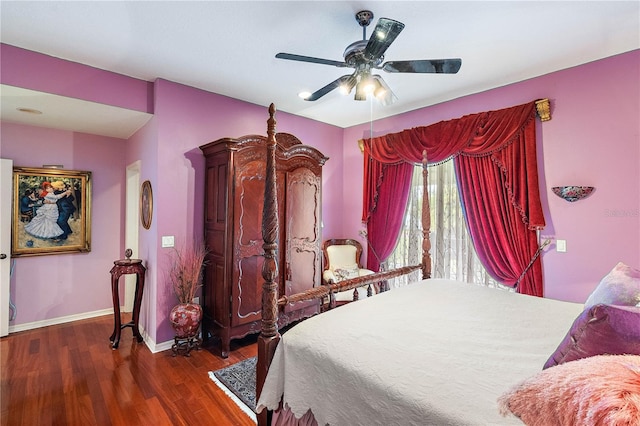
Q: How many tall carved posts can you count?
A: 2